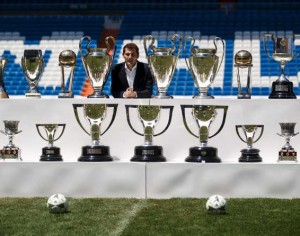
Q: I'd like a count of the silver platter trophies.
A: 0